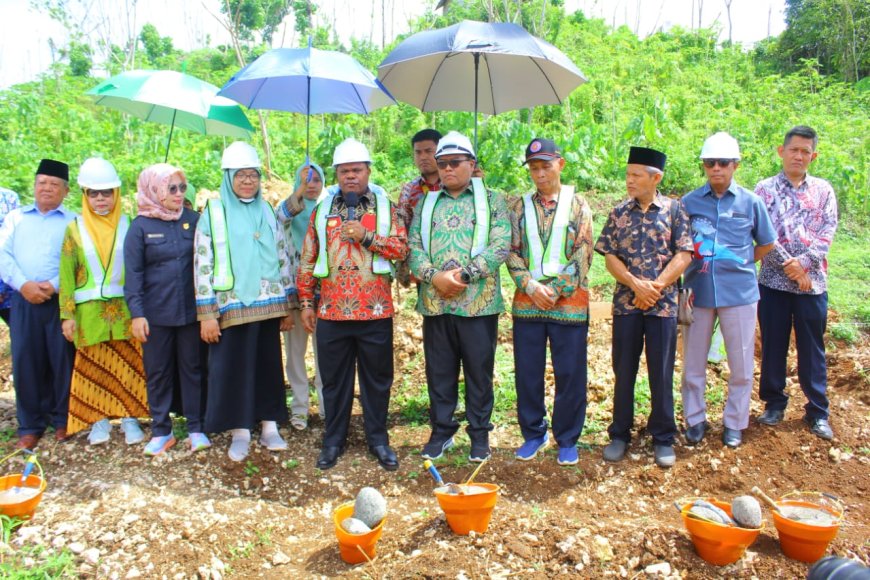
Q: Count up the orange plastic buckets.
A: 5